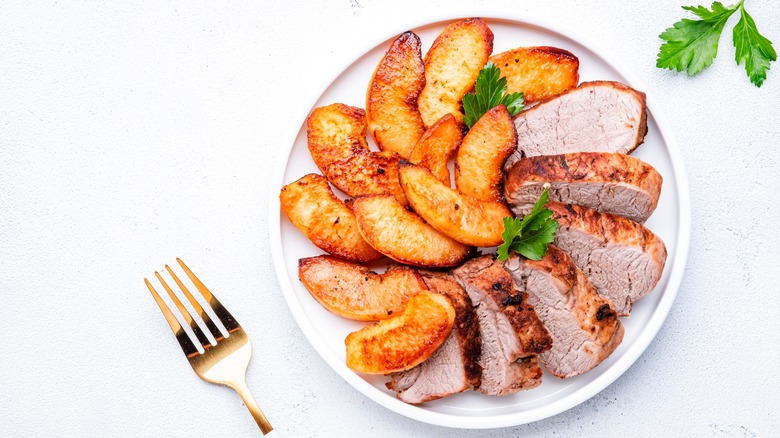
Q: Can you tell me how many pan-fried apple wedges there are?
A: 11